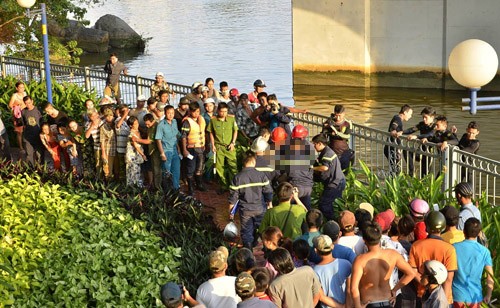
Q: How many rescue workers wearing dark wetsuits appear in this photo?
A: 4